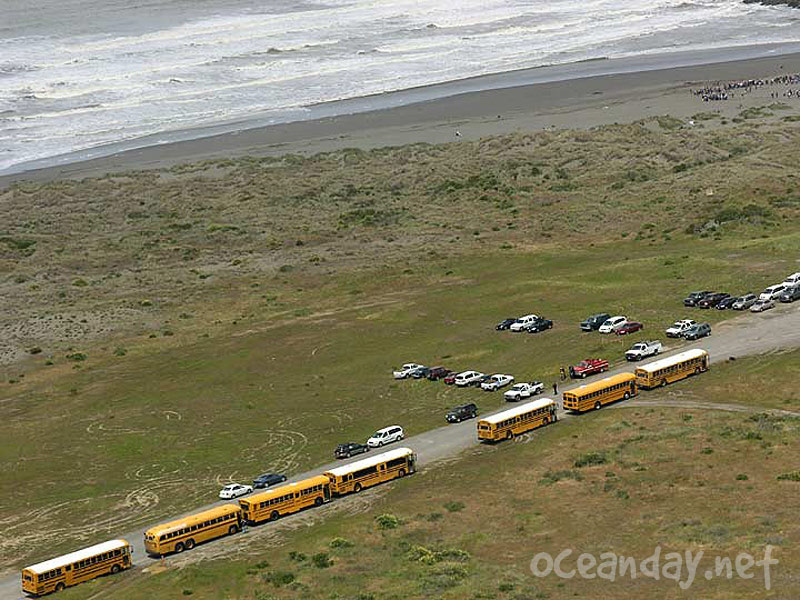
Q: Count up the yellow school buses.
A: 7